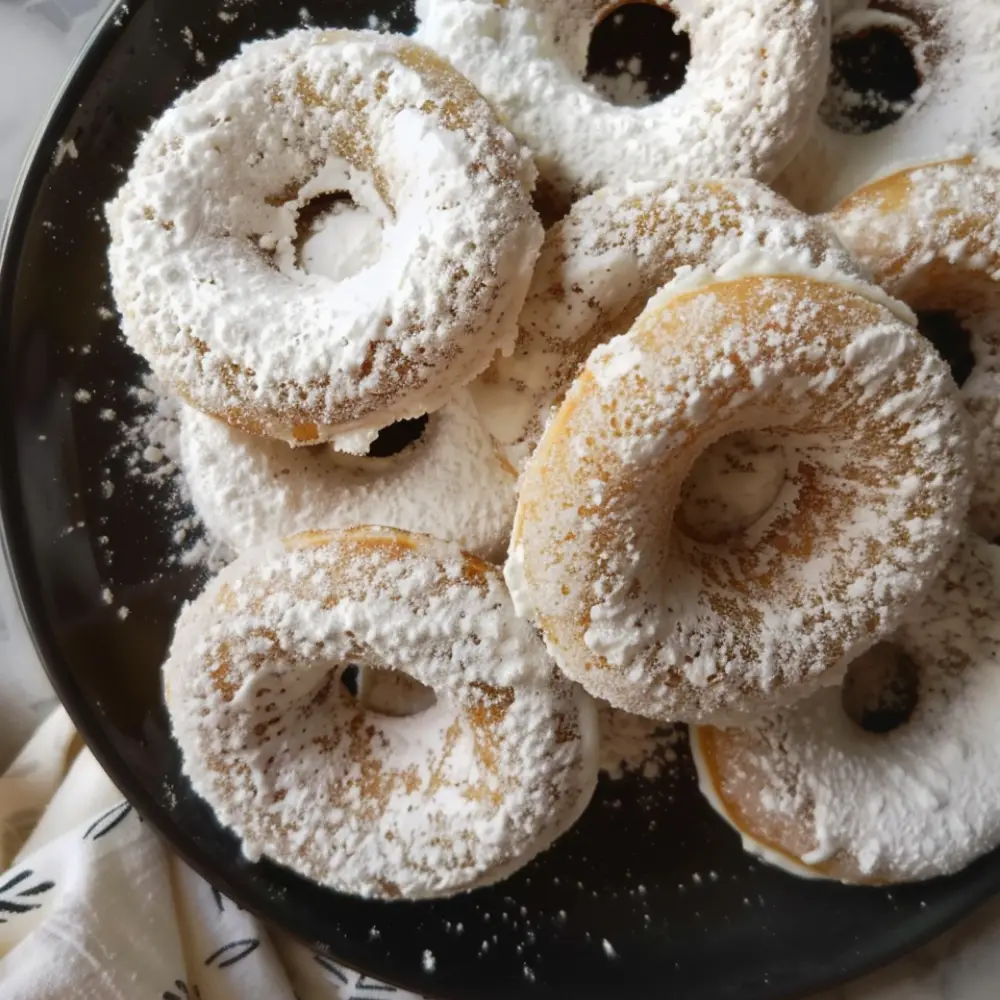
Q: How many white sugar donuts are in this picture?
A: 9